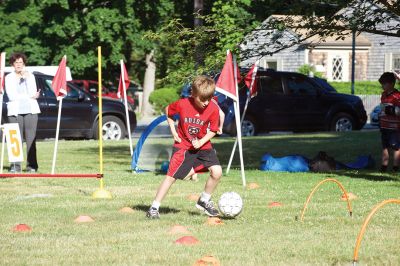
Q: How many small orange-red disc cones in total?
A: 11